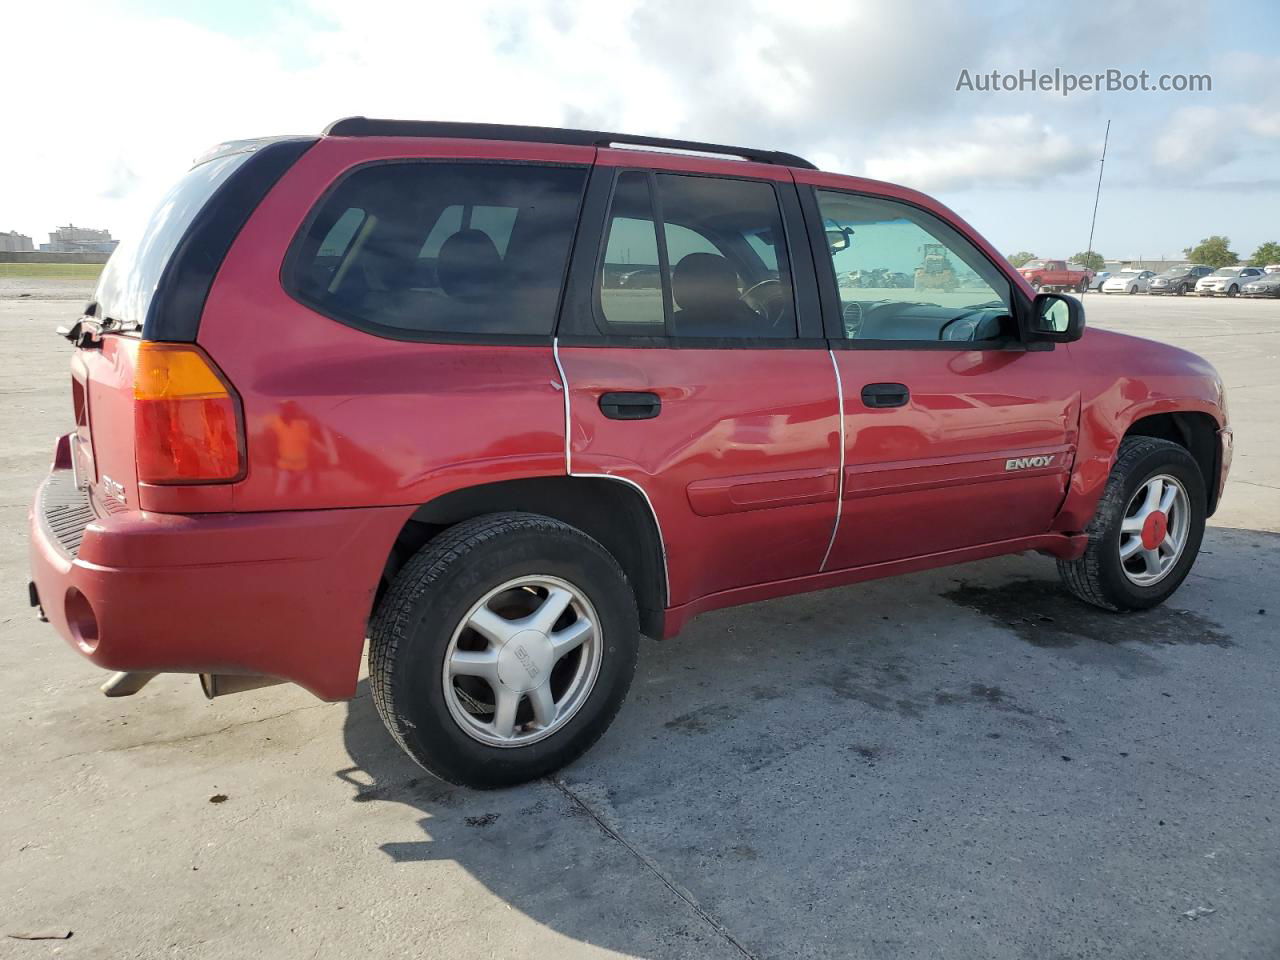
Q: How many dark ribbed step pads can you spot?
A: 1